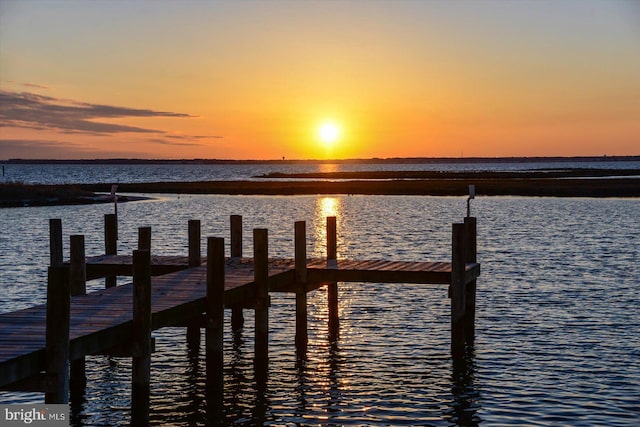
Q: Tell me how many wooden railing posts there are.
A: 14